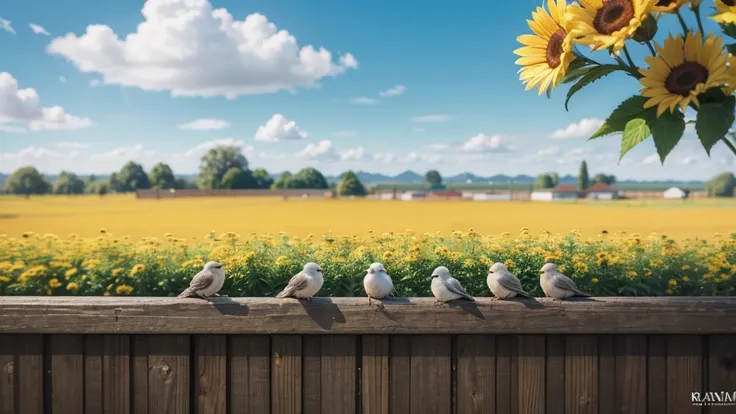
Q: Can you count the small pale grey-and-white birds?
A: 6